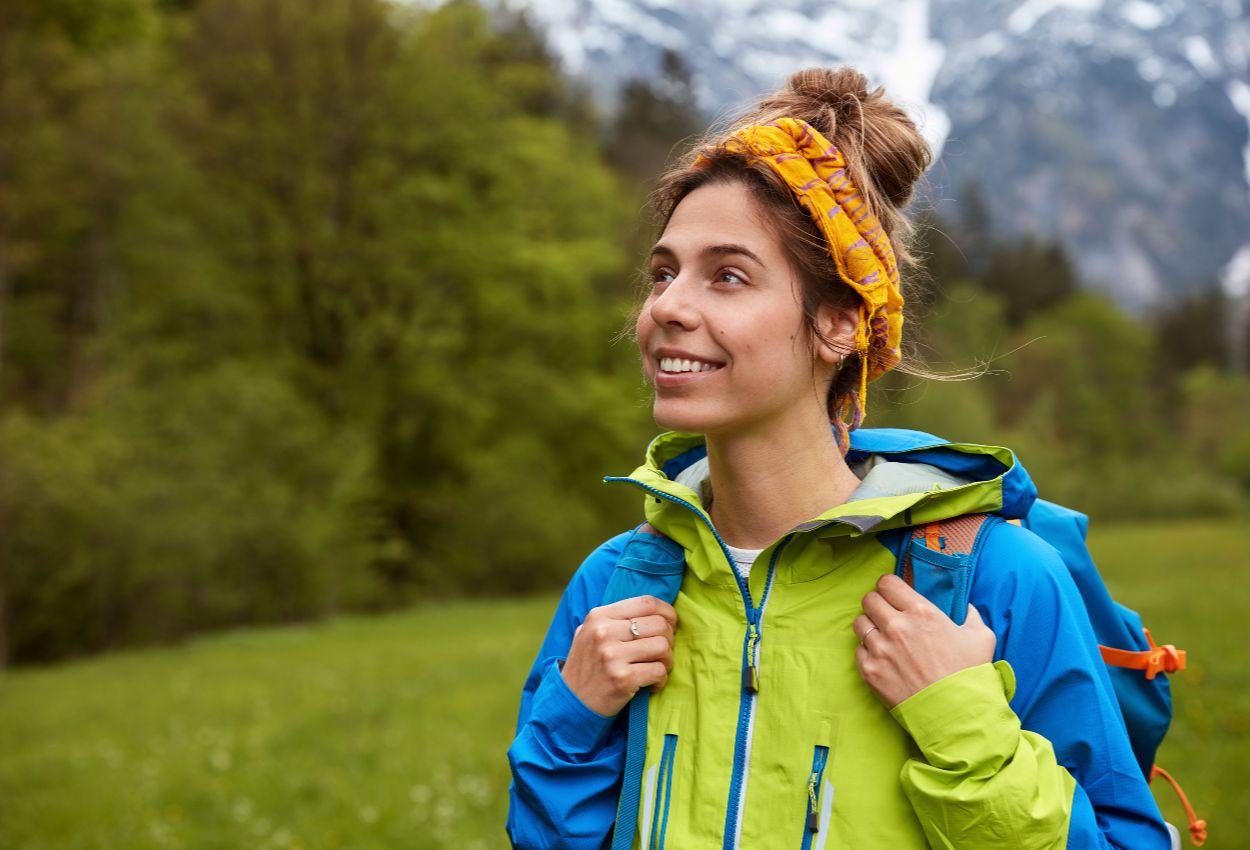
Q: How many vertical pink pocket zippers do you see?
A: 0